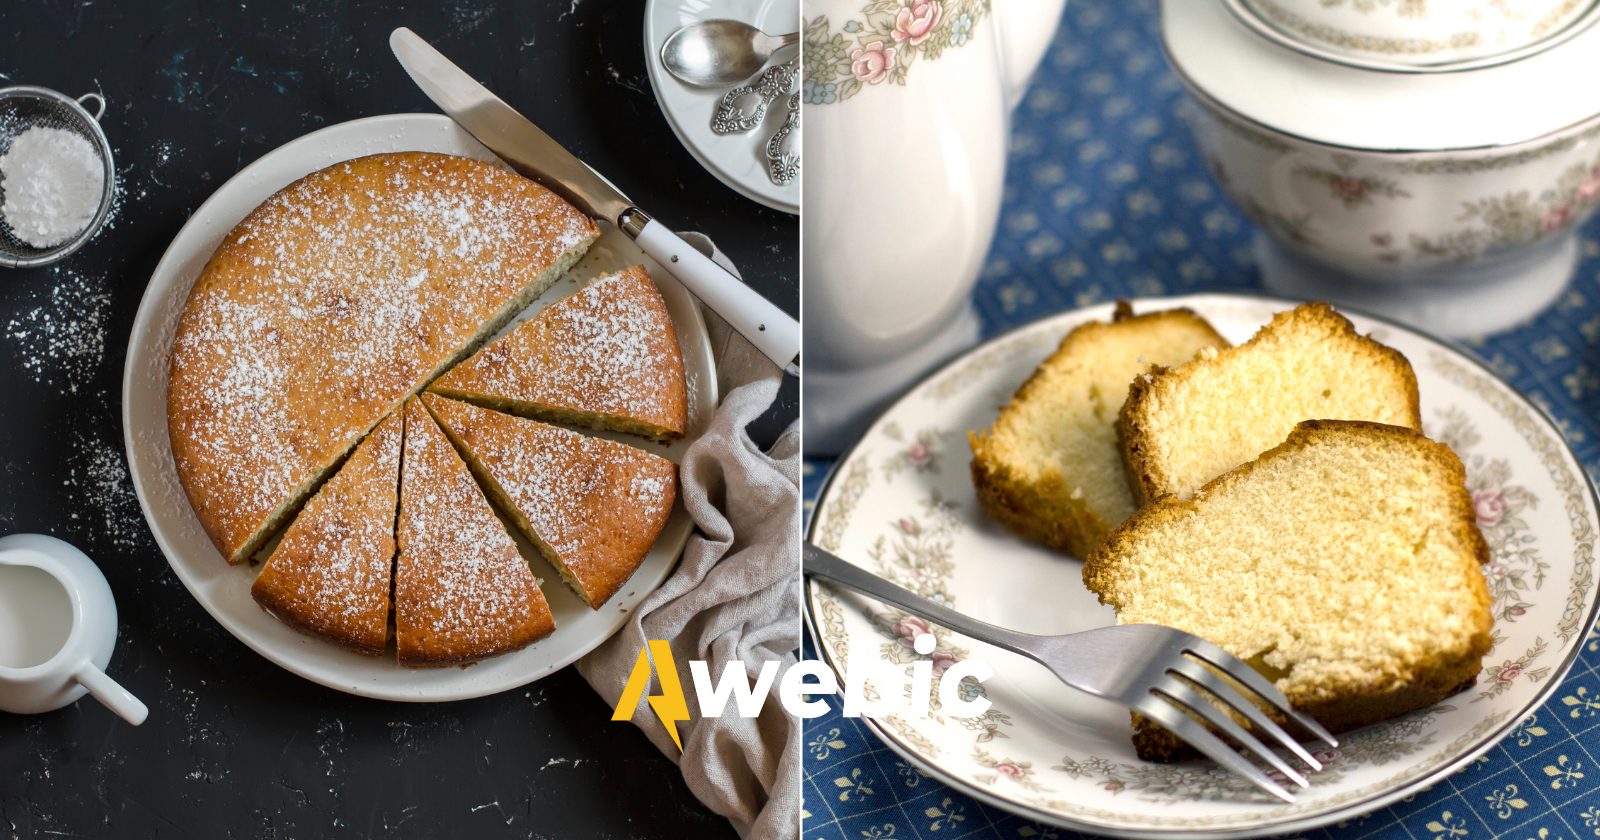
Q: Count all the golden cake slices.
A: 7